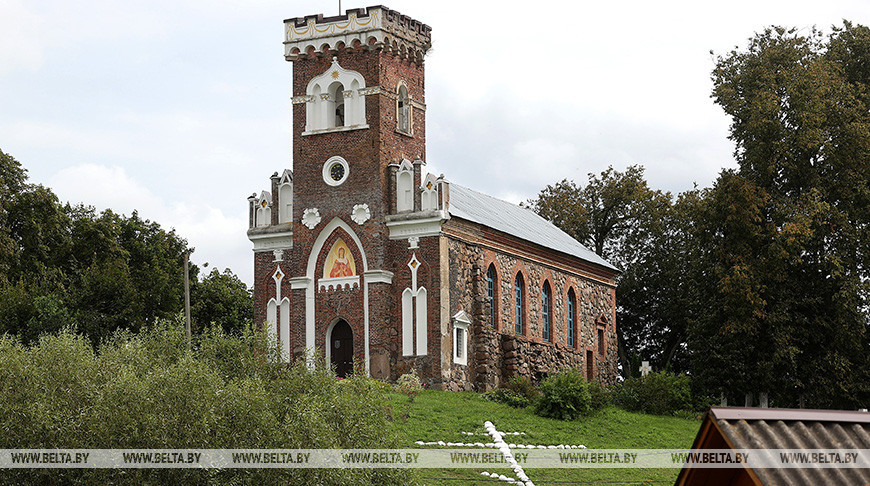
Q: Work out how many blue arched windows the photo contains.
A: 4